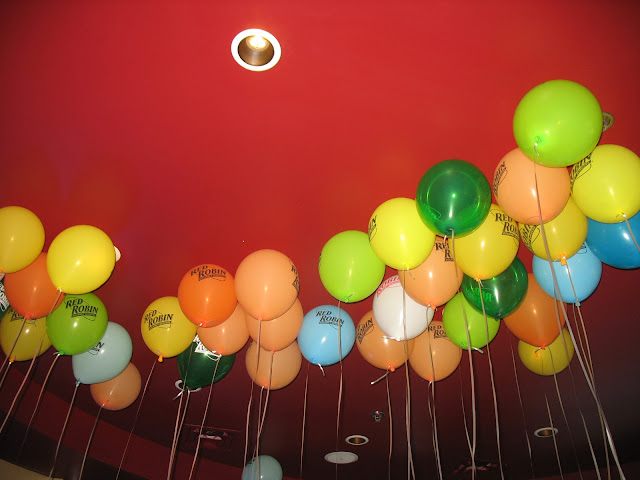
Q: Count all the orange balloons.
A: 12